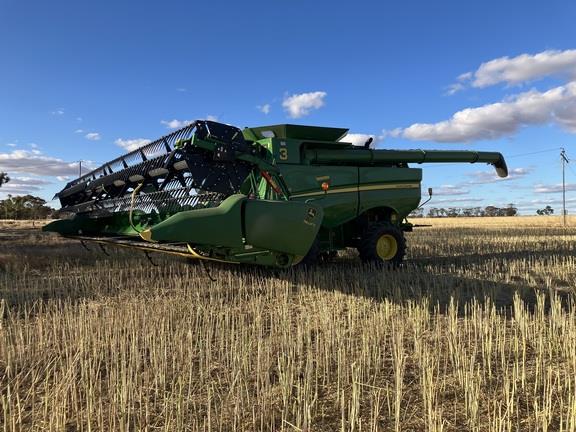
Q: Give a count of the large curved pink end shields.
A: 0